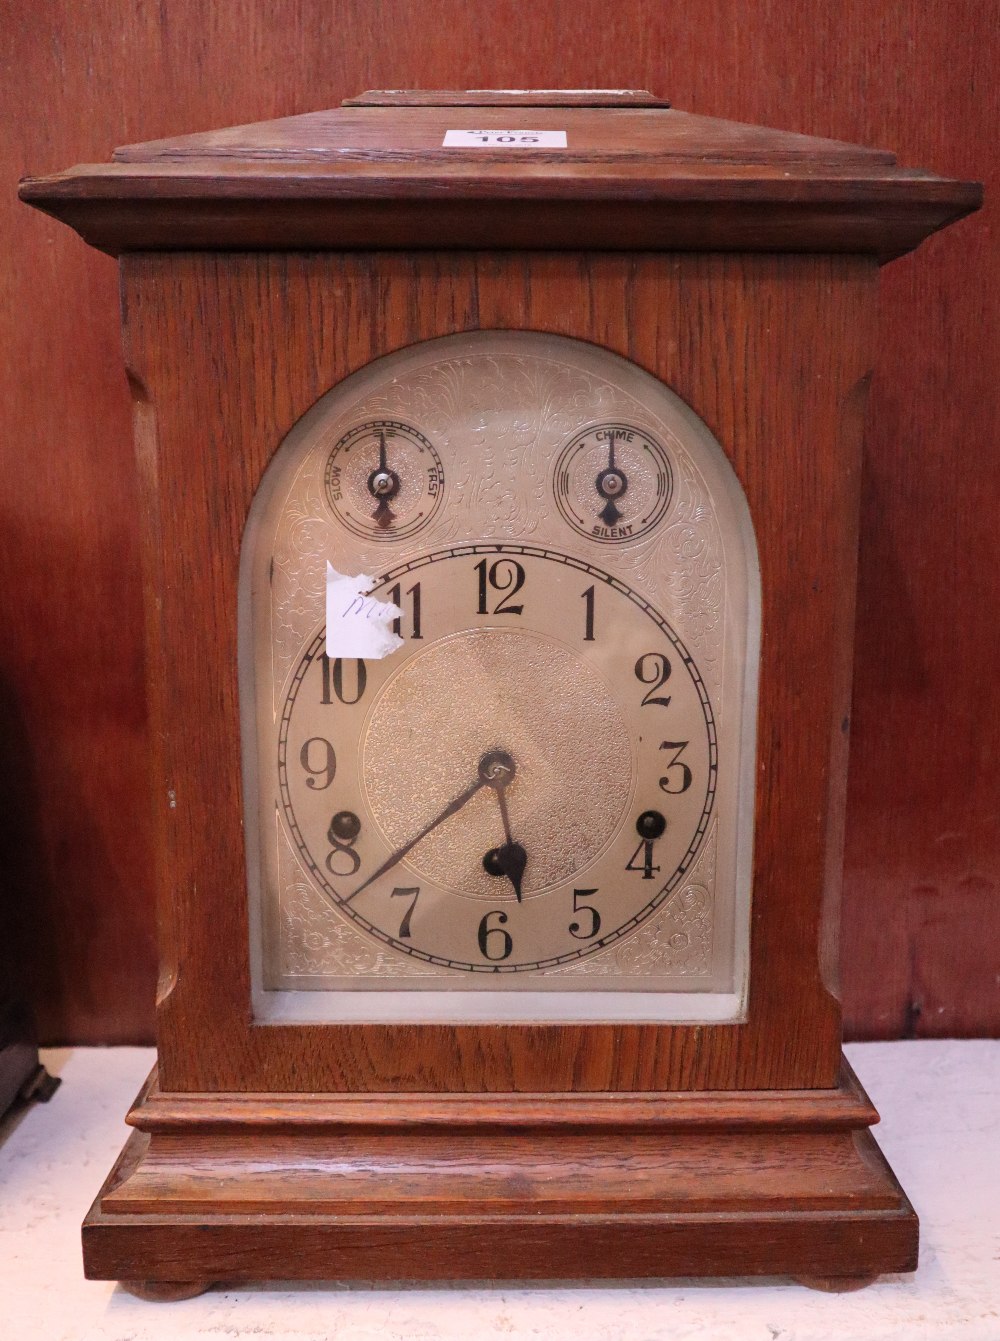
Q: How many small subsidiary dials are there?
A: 2